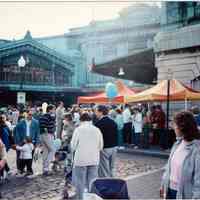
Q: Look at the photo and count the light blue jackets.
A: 1